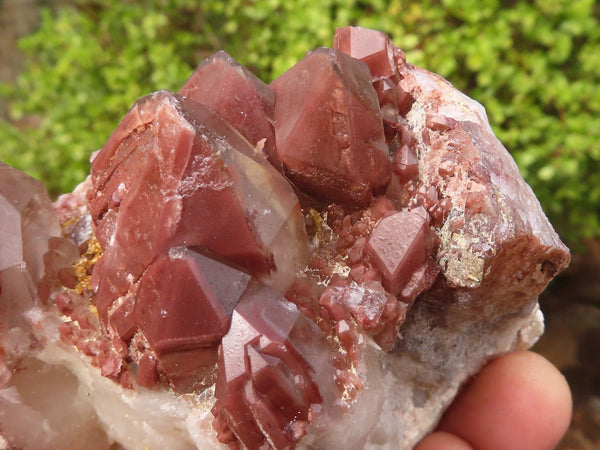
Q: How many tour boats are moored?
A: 0